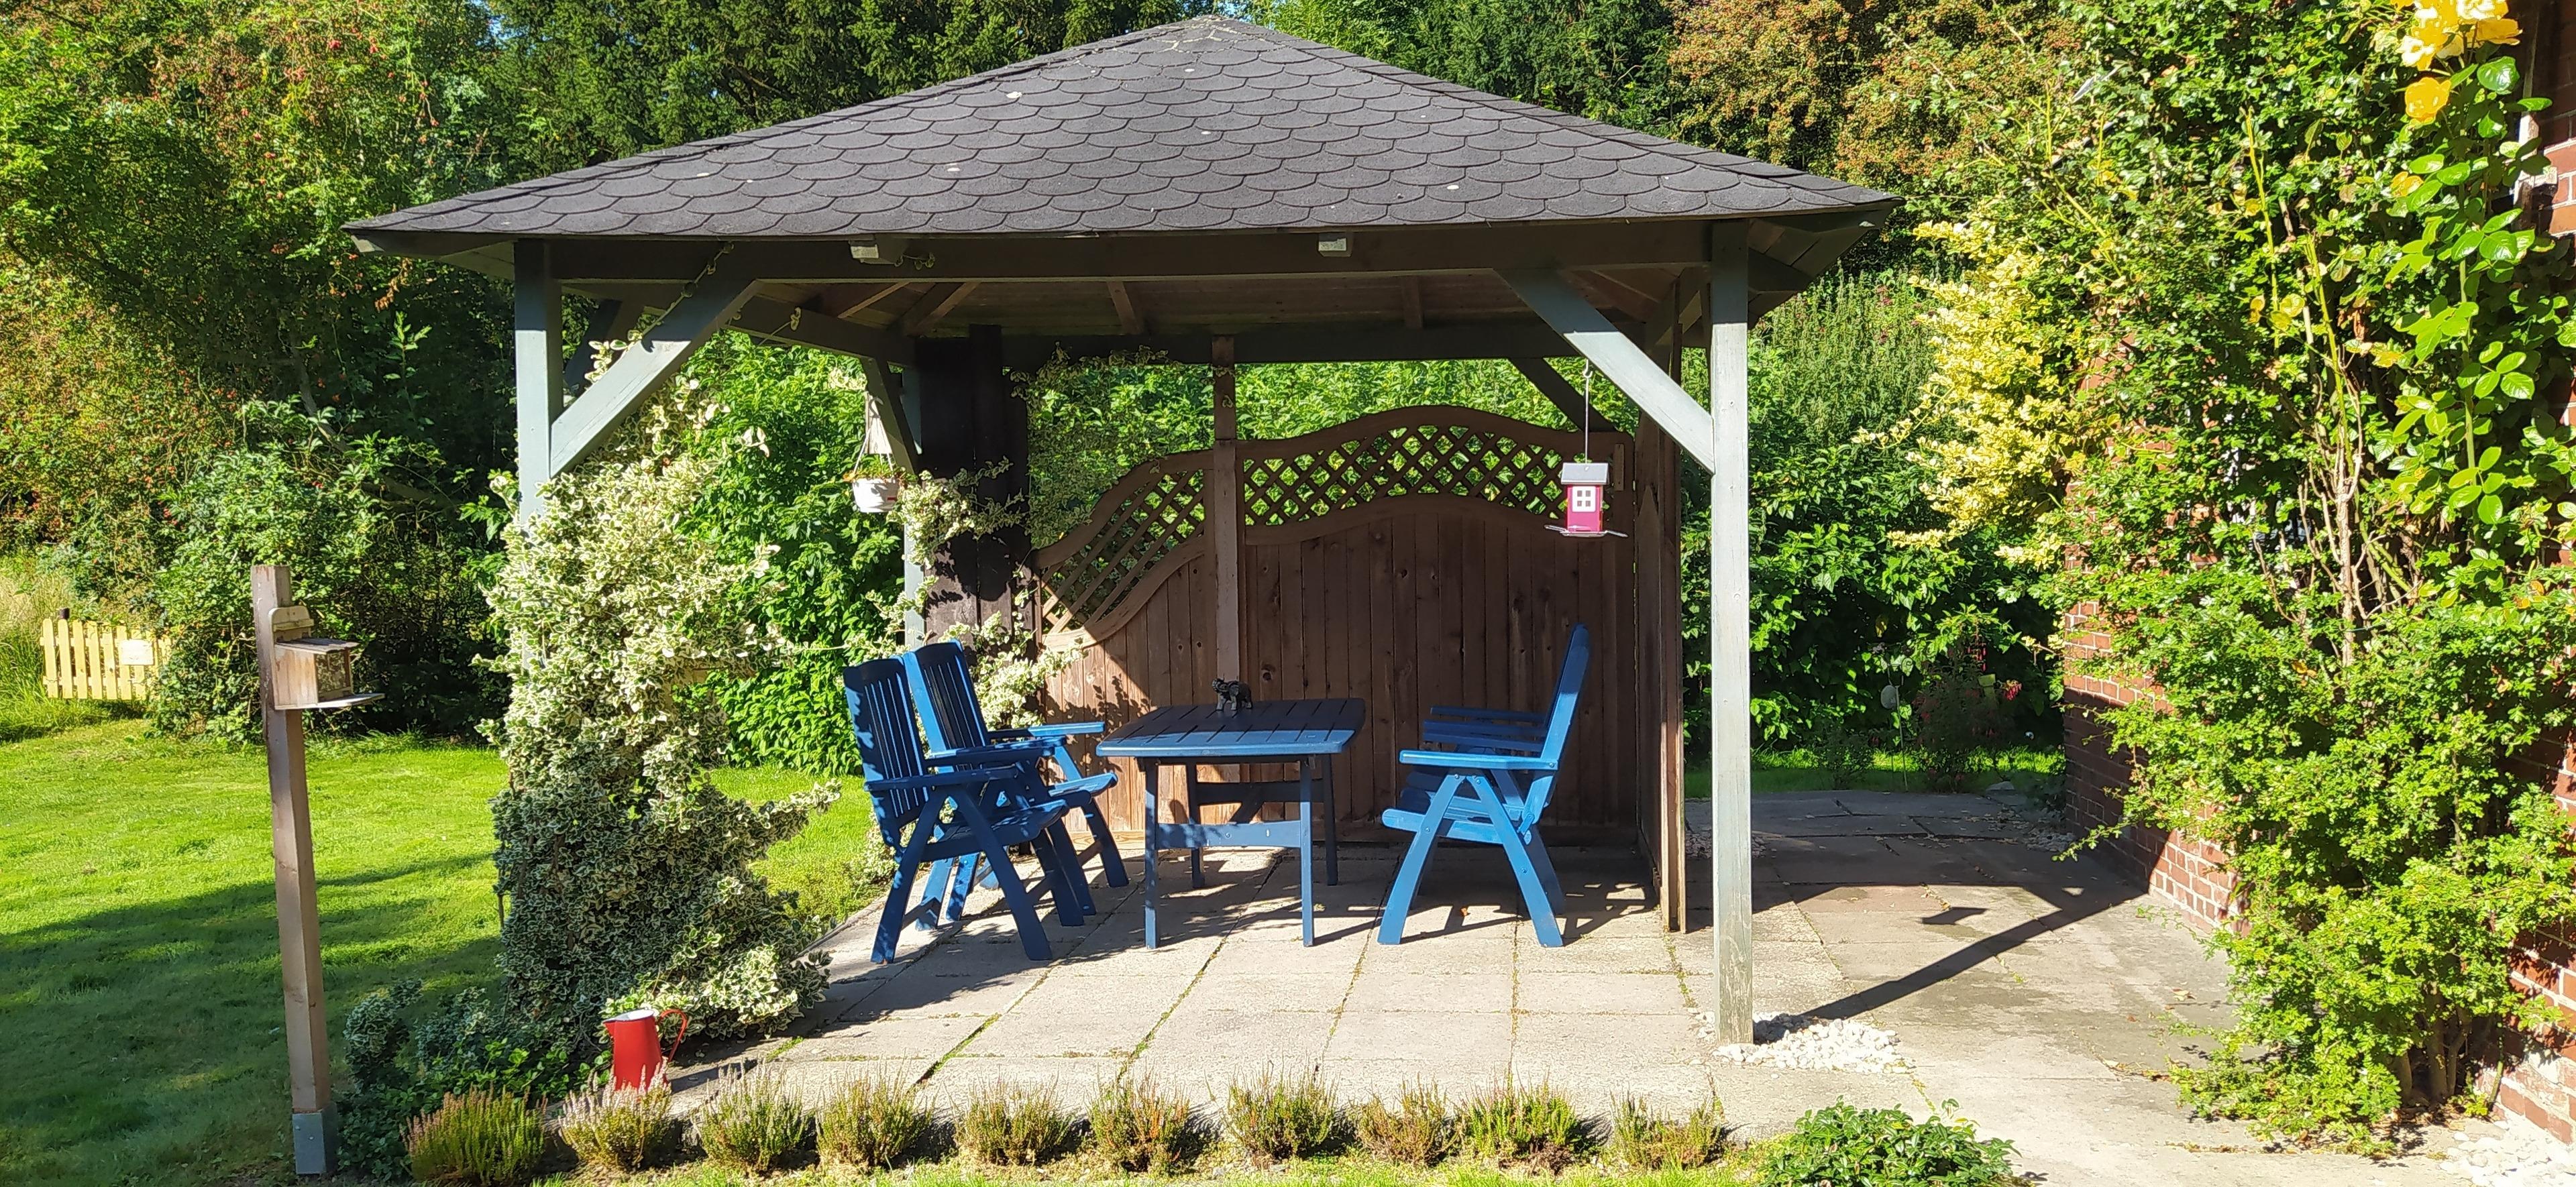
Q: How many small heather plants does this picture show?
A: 10